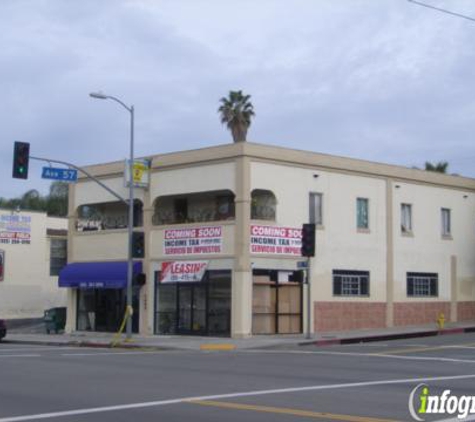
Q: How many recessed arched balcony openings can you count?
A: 3